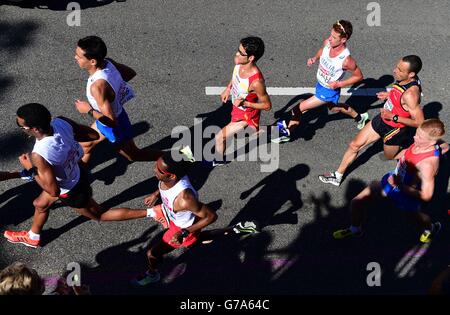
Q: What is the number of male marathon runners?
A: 7